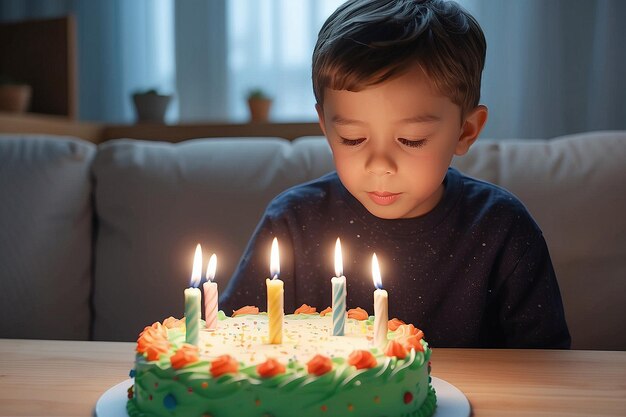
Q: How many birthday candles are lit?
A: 5